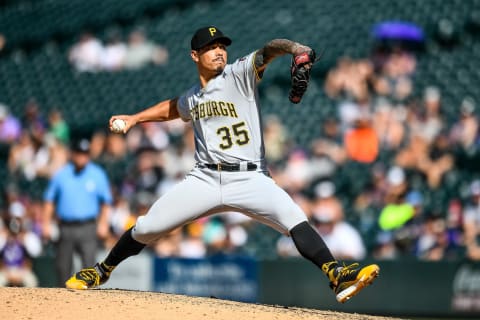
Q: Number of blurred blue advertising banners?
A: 1